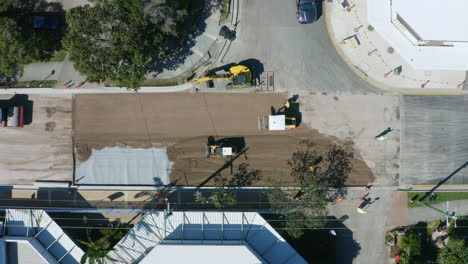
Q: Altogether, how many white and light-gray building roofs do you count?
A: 3